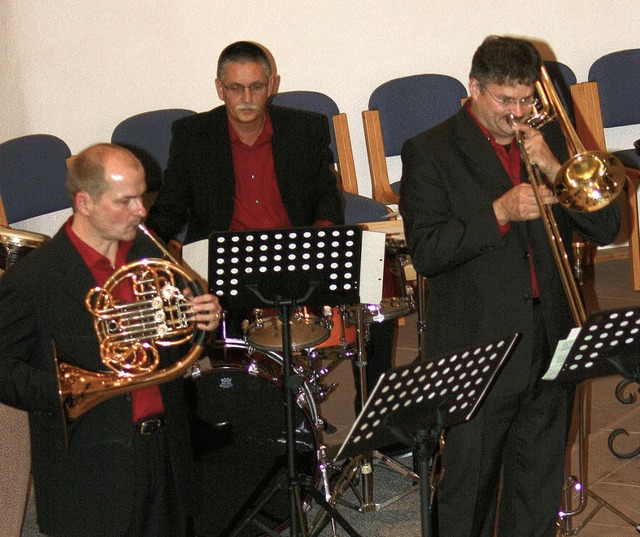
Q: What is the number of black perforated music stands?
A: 3